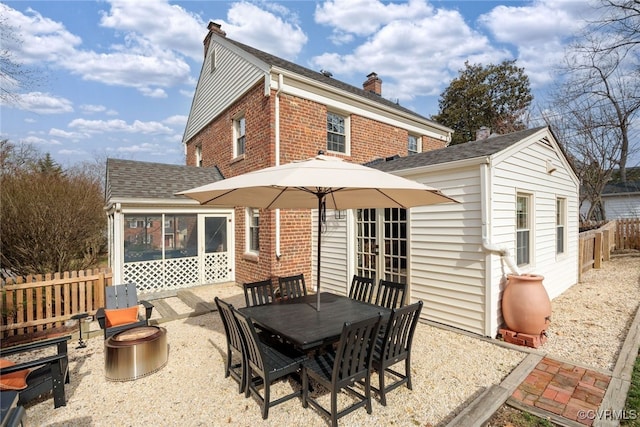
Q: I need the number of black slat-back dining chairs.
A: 8